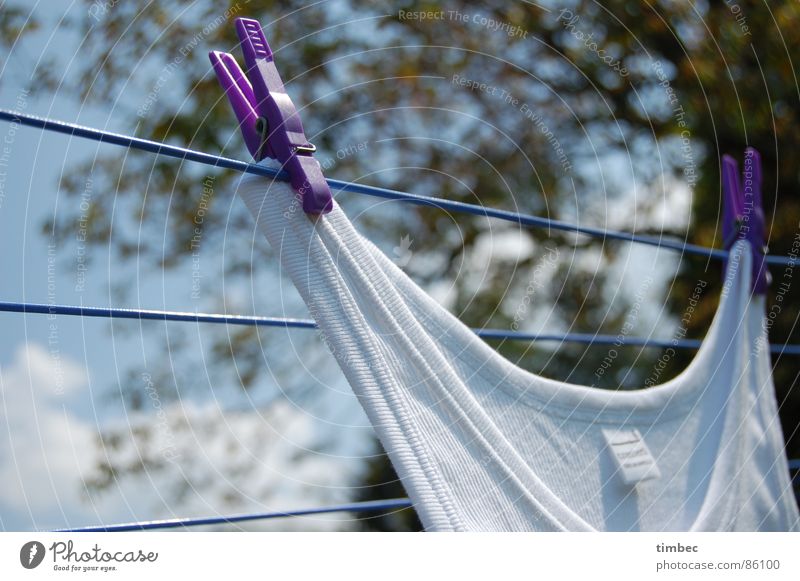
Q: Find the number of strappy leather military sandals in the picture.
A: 0